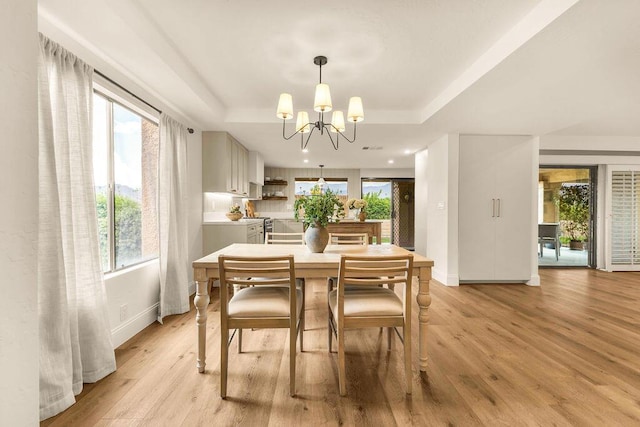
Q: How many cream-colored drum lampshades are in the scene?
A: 5